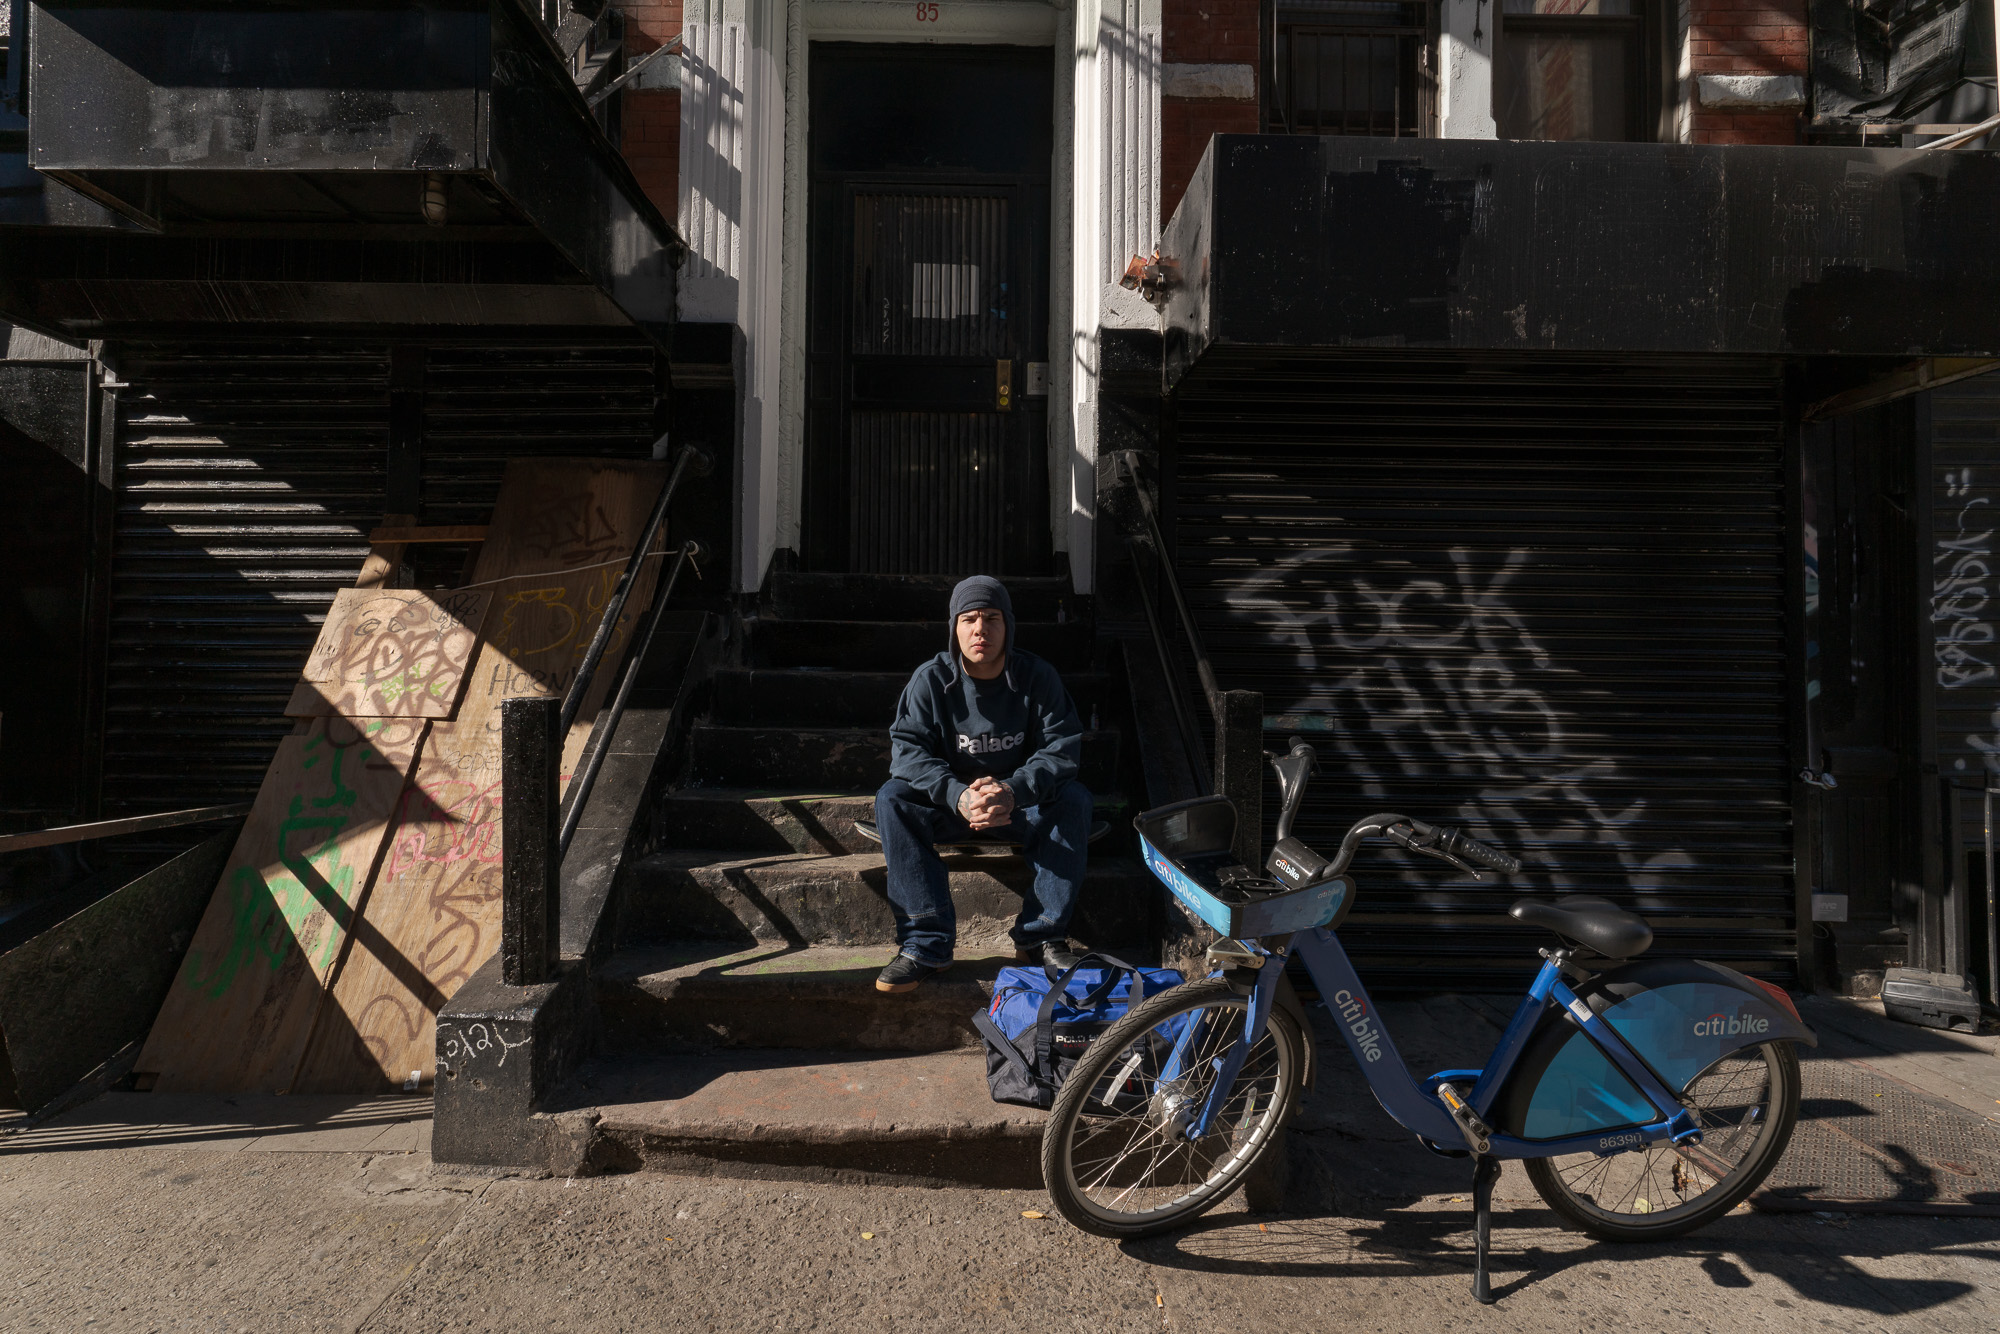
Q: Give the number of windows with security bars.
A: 1